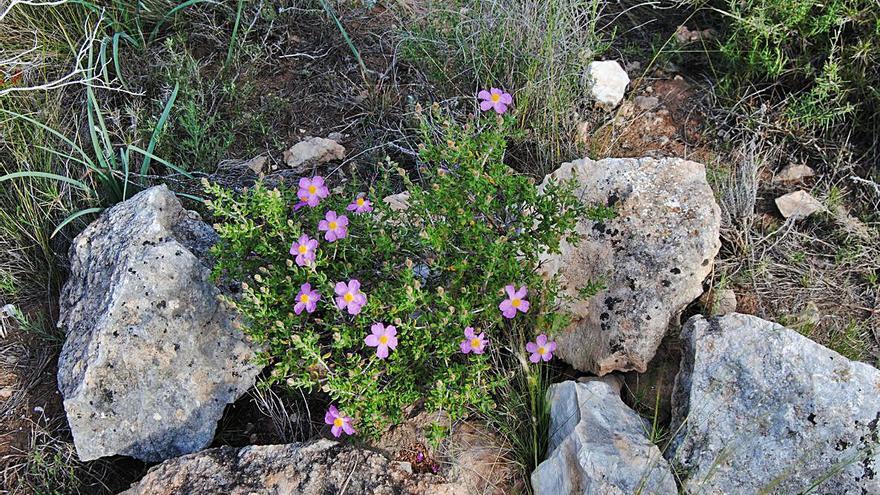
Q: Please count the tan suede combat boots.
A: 0